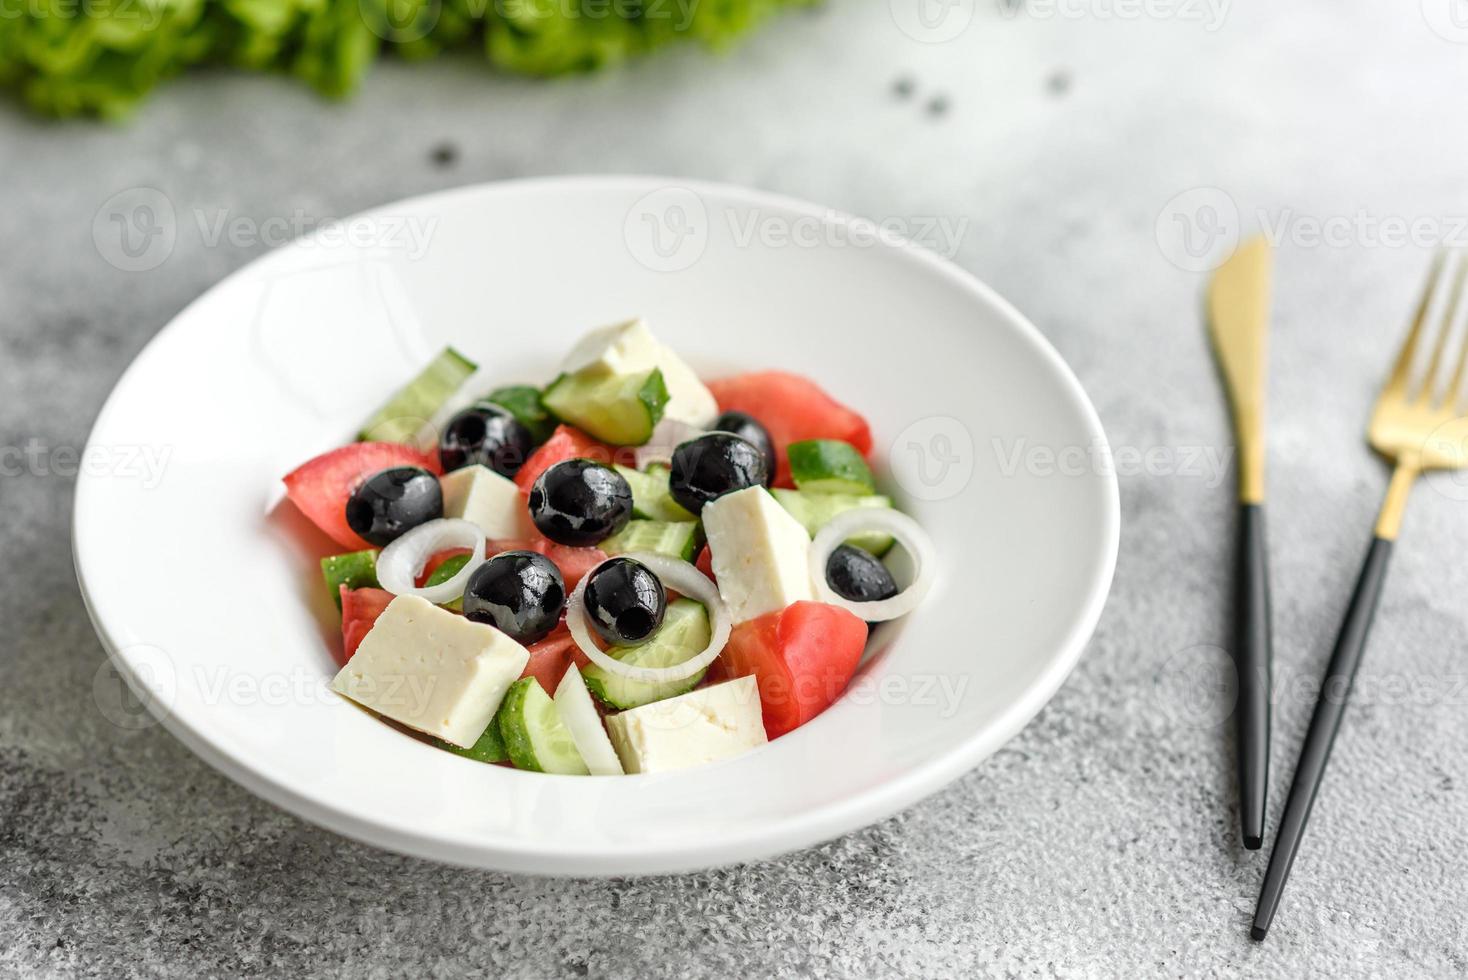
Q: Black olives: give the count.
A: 8